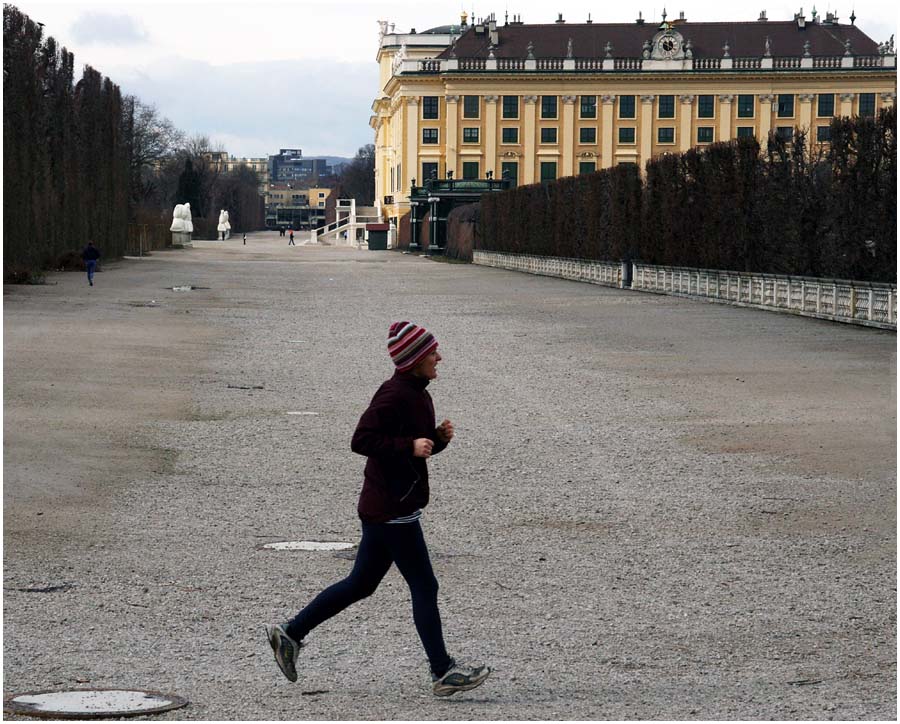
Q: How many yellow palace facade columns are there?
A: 13